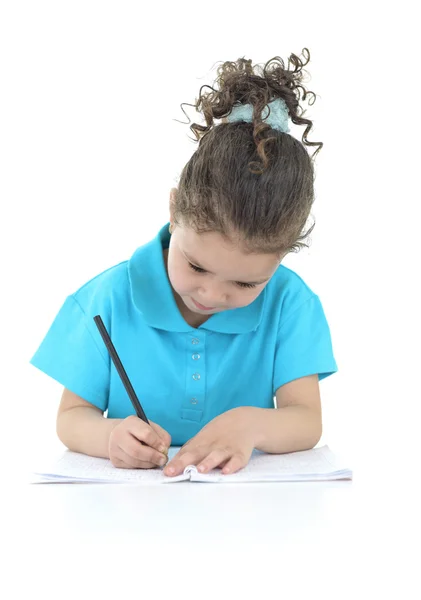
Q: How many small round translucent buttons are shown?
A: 4